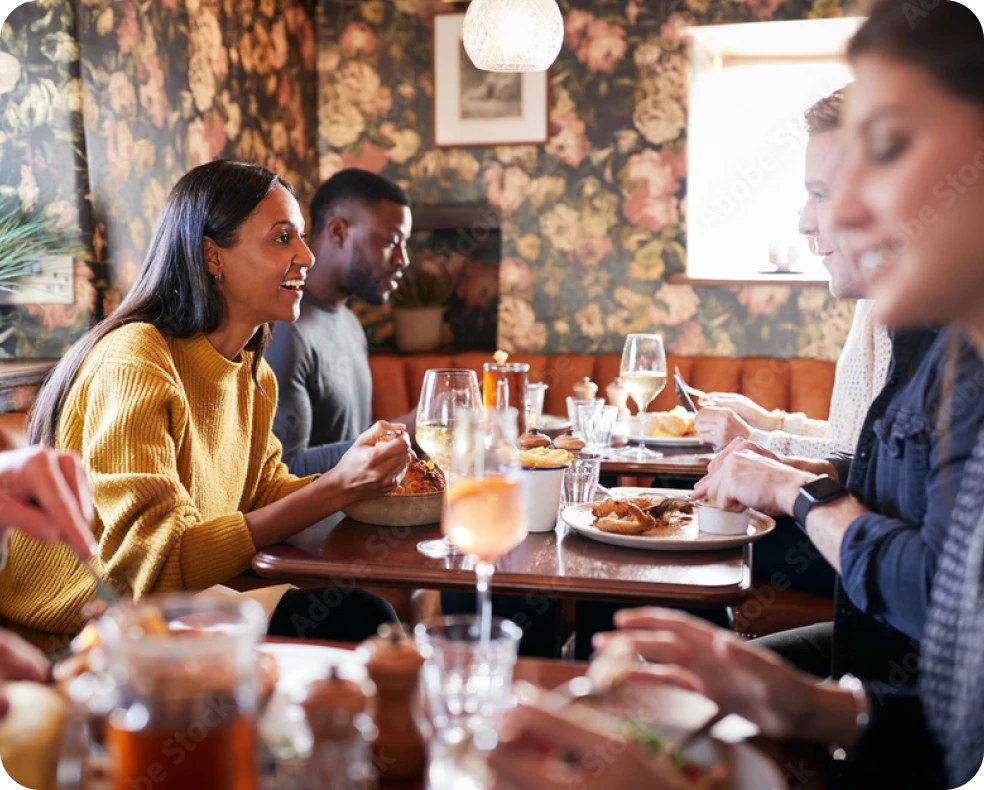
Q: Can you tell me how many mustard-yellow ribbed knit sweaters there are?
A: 1